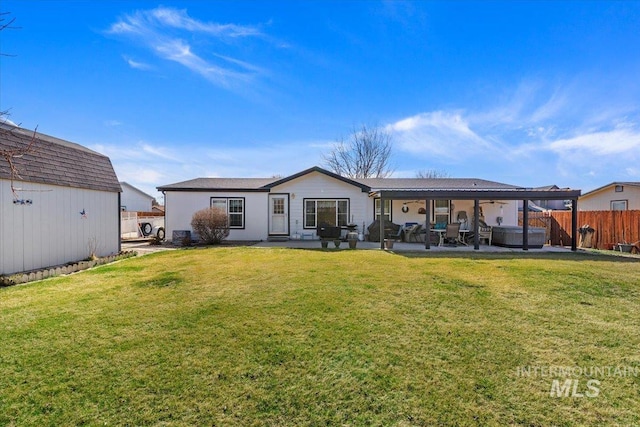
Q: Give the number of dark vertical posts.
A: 5